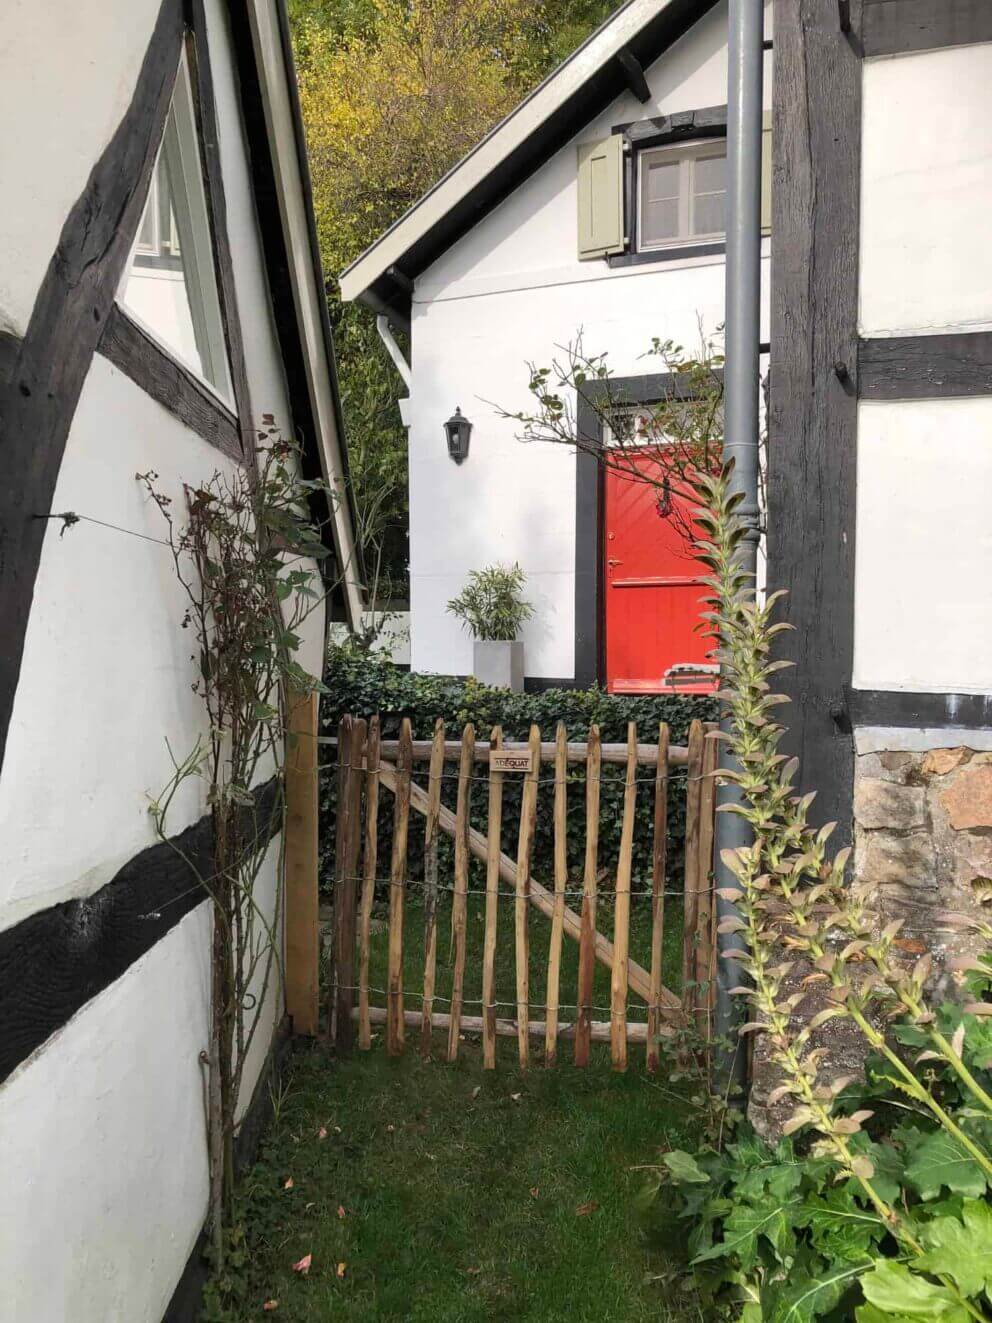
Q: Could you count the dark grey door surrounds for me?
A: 1